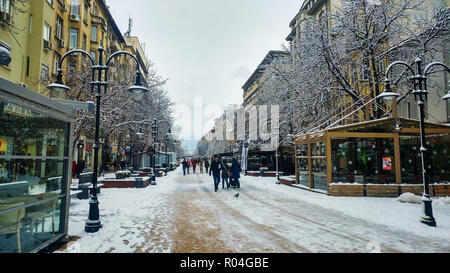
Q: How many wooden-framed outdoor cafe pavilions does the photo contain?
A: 1